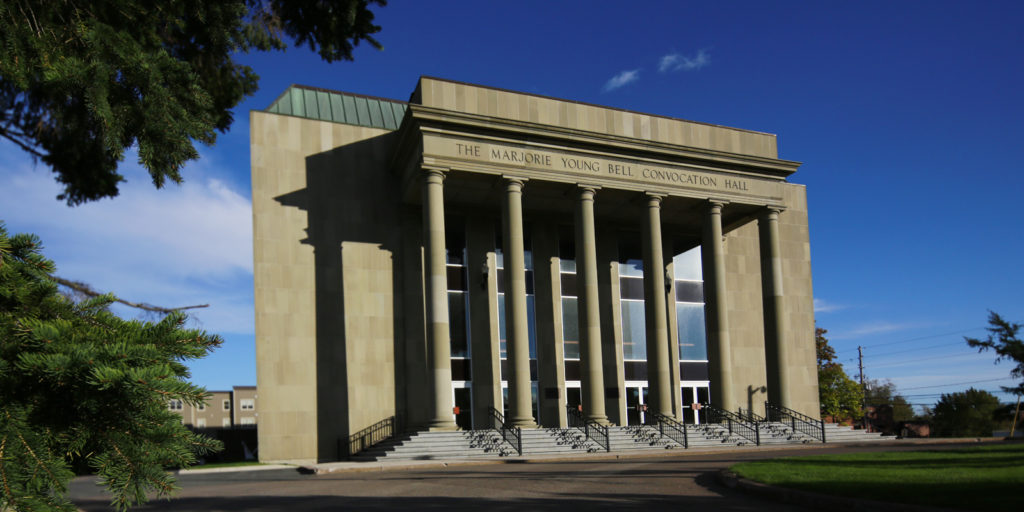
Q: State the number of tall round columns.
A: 6